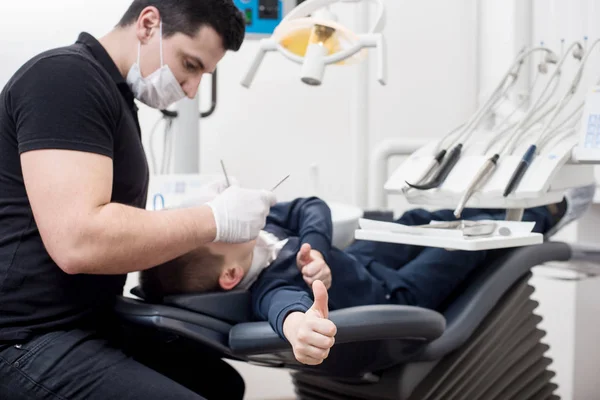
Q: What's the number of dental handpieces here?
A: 4